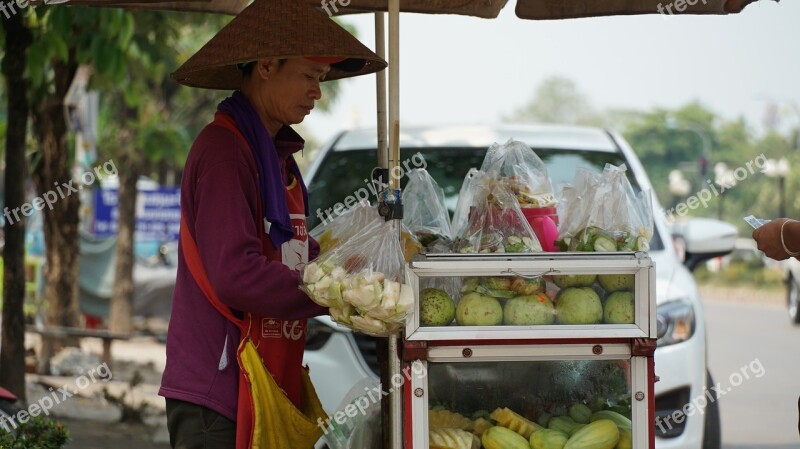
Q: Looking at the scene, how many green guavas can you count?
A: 7